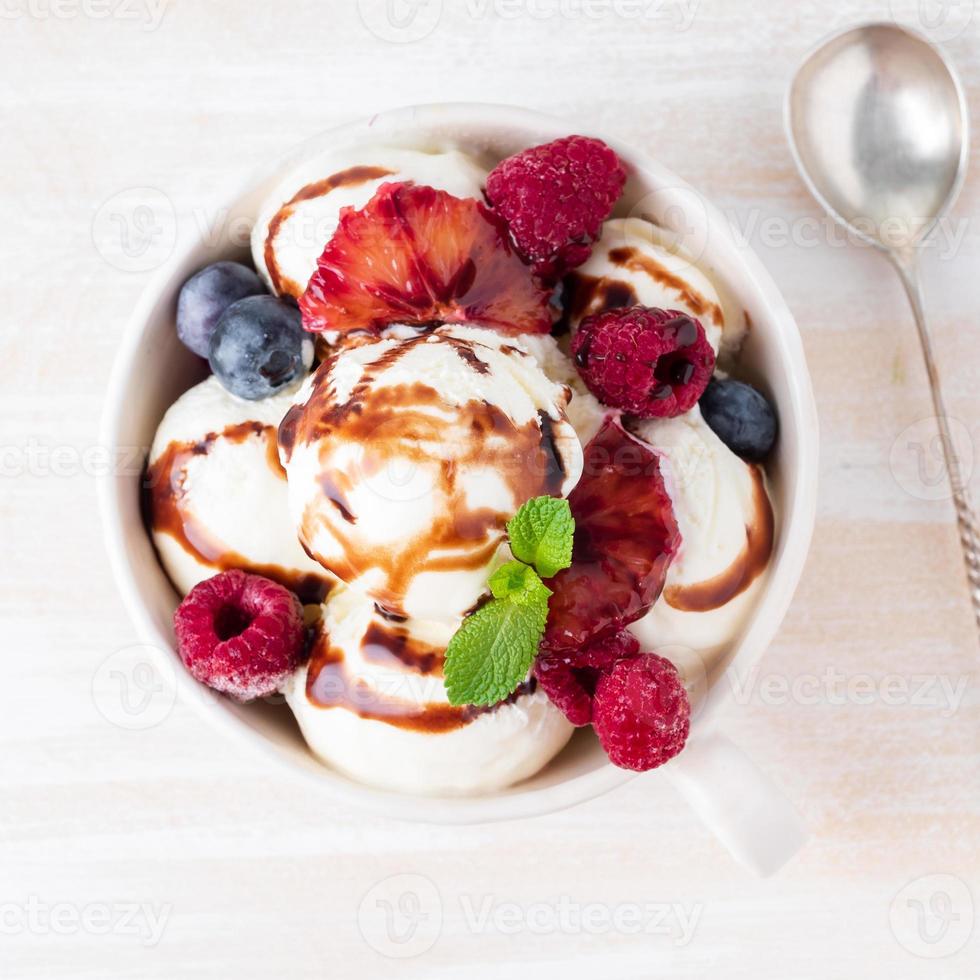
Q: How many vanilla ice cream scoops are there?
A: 6